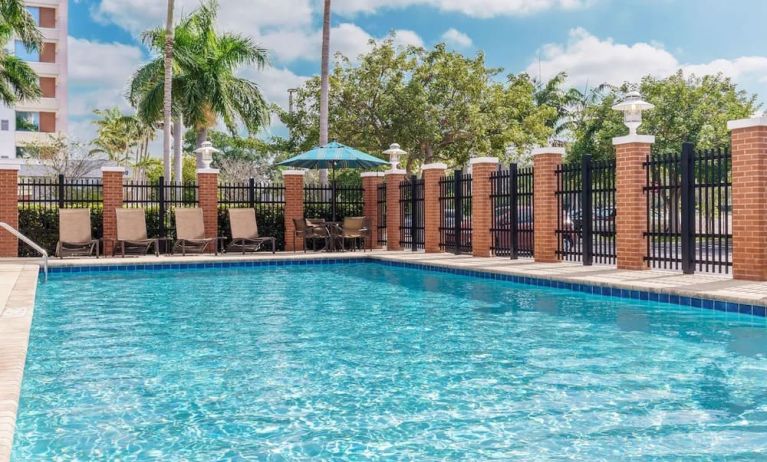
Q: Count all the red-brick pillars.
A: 11